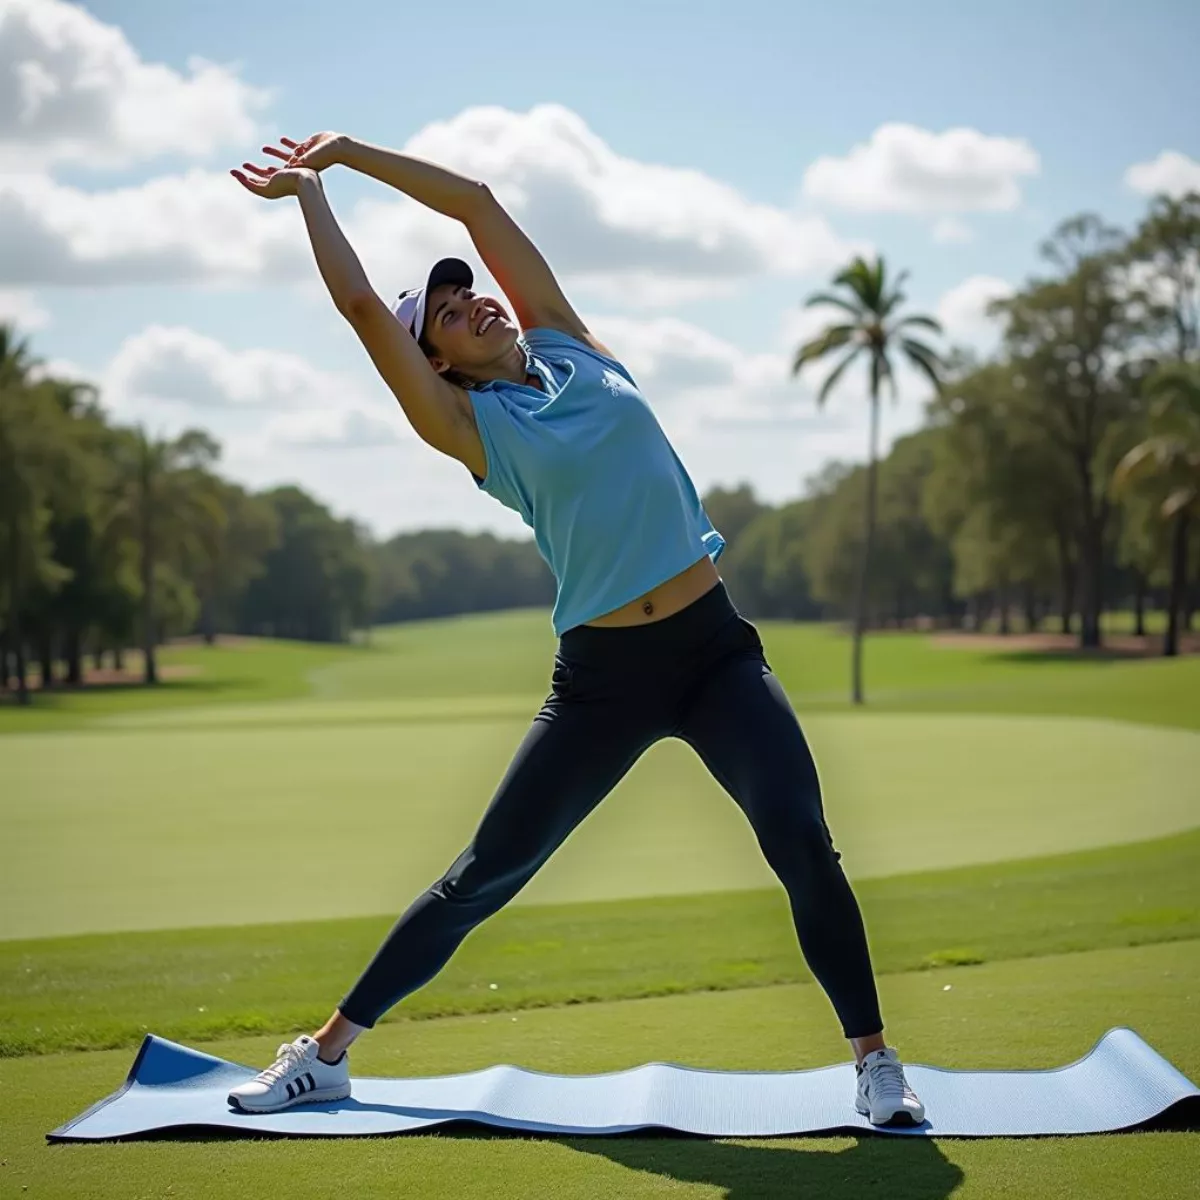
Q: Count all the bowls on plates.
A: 0